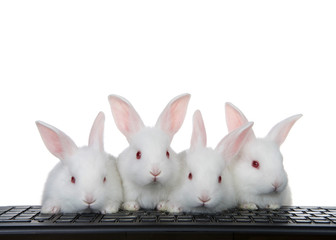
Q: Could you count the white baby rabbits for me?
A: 4